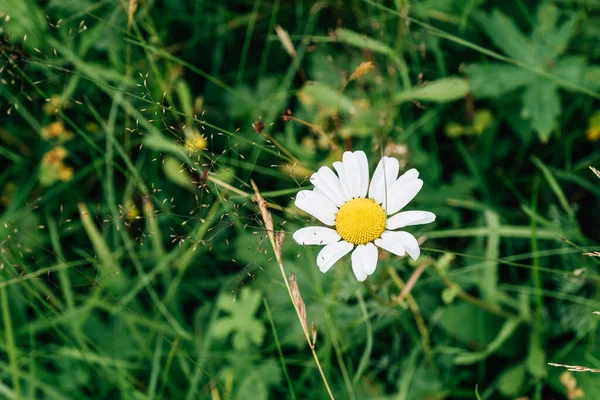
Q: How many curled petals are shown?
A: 1